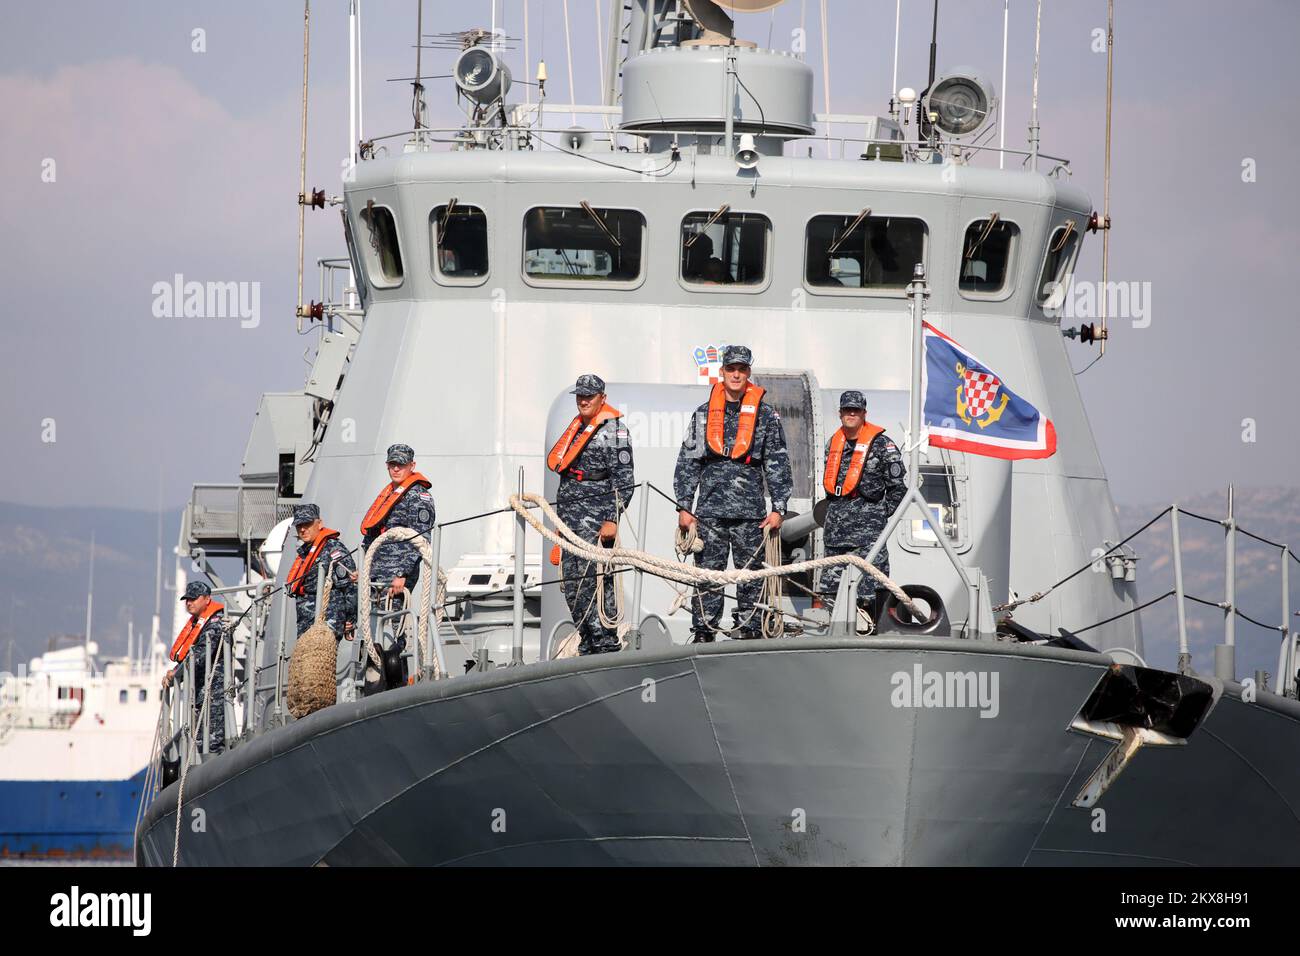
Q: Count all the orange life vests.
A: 6